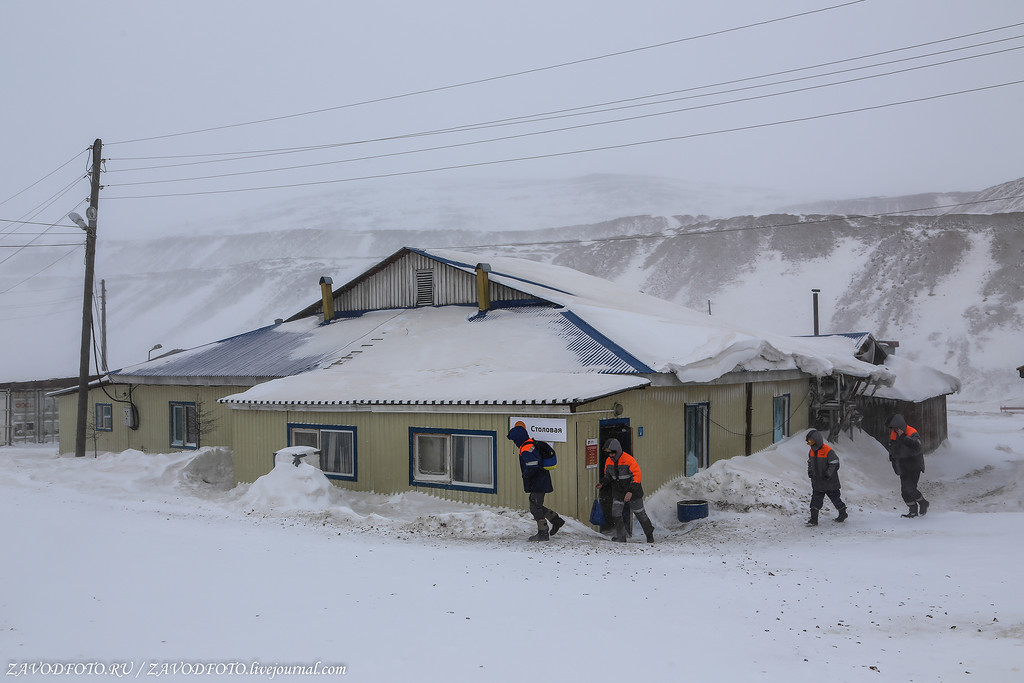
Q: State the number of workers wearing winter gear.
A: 4